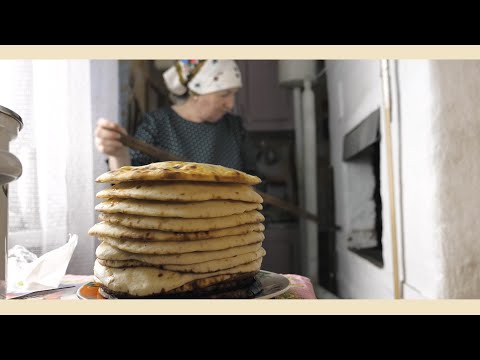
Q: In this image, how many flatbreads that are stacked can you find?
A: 9